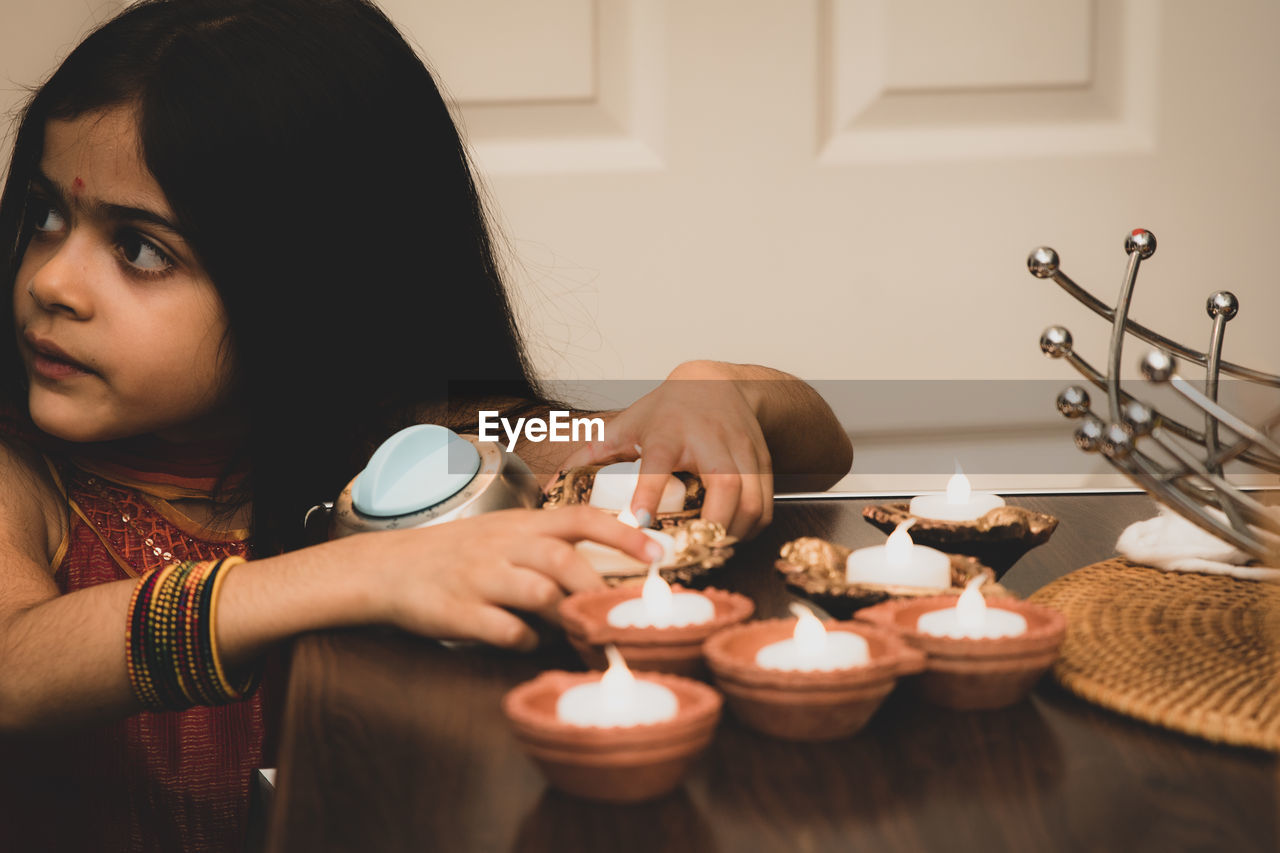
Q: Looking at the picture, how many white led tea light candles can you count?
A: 8